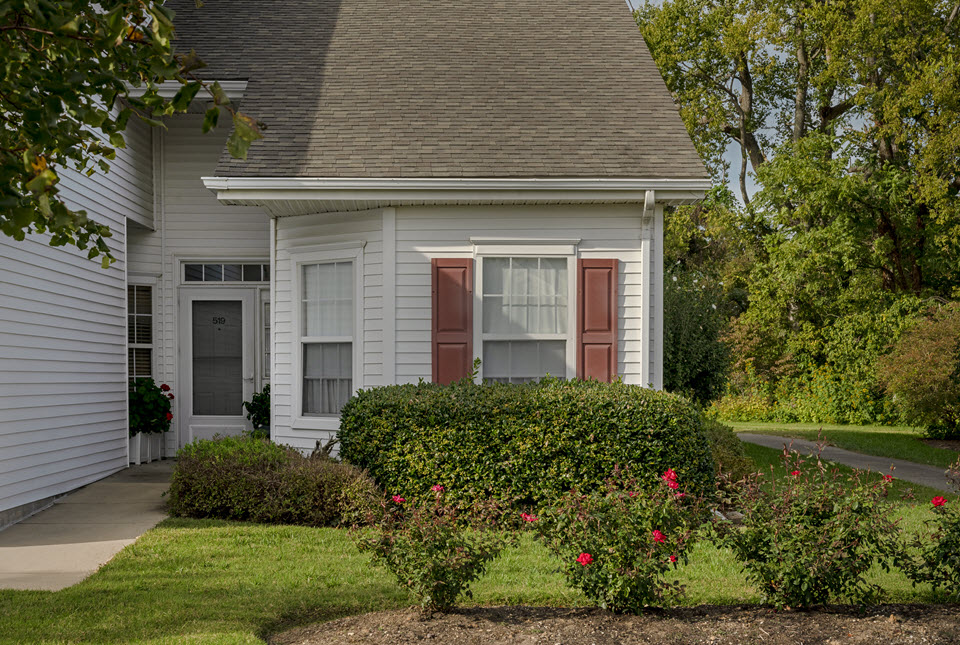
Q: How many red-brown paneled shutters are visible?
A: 2